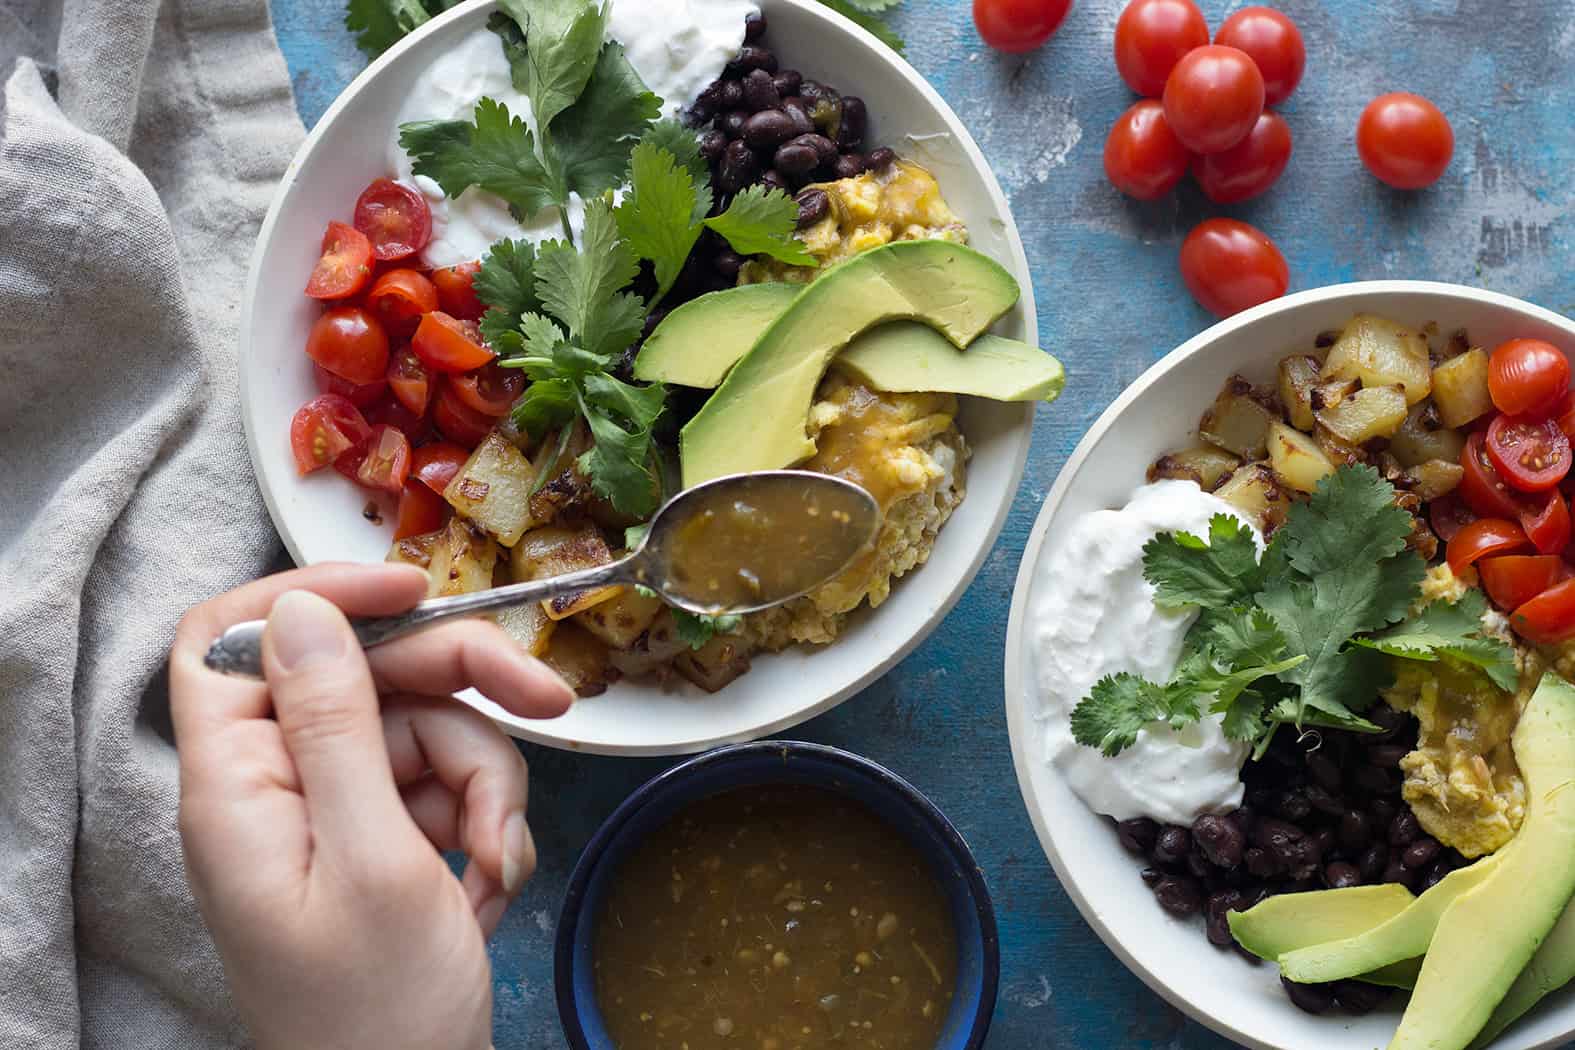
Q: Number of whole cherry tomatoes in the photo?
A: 8